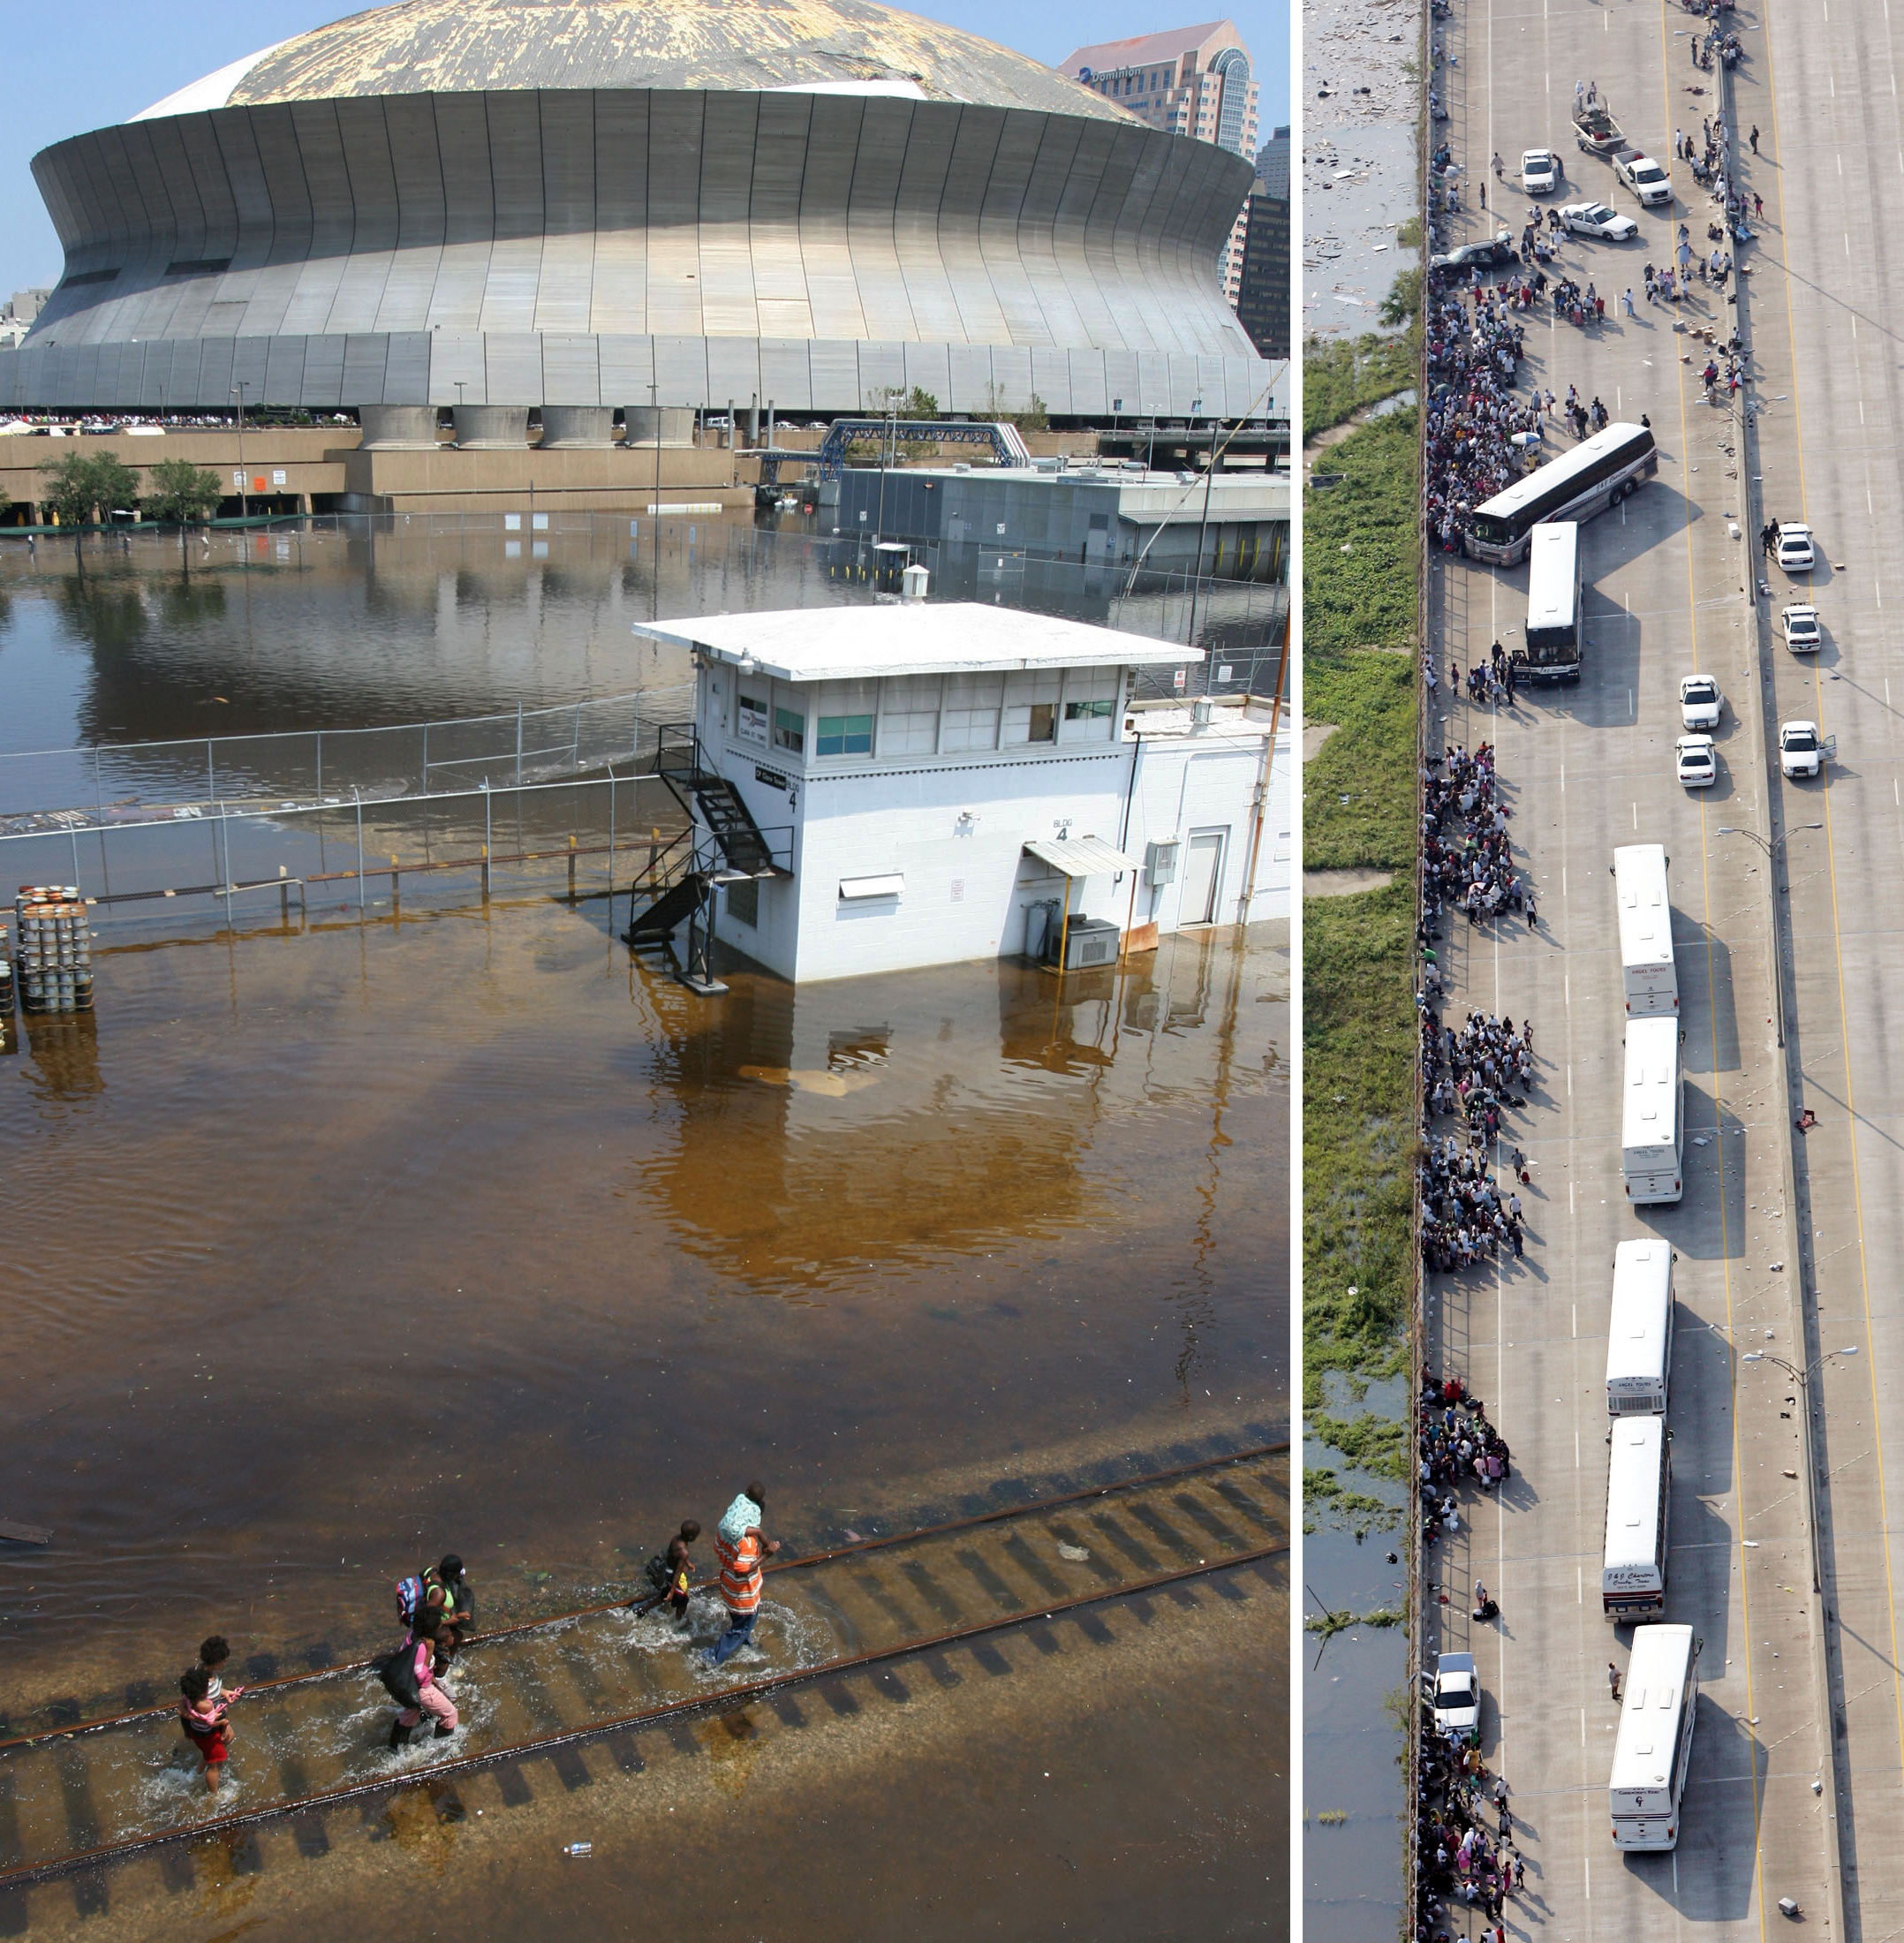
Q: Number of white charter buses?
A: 7